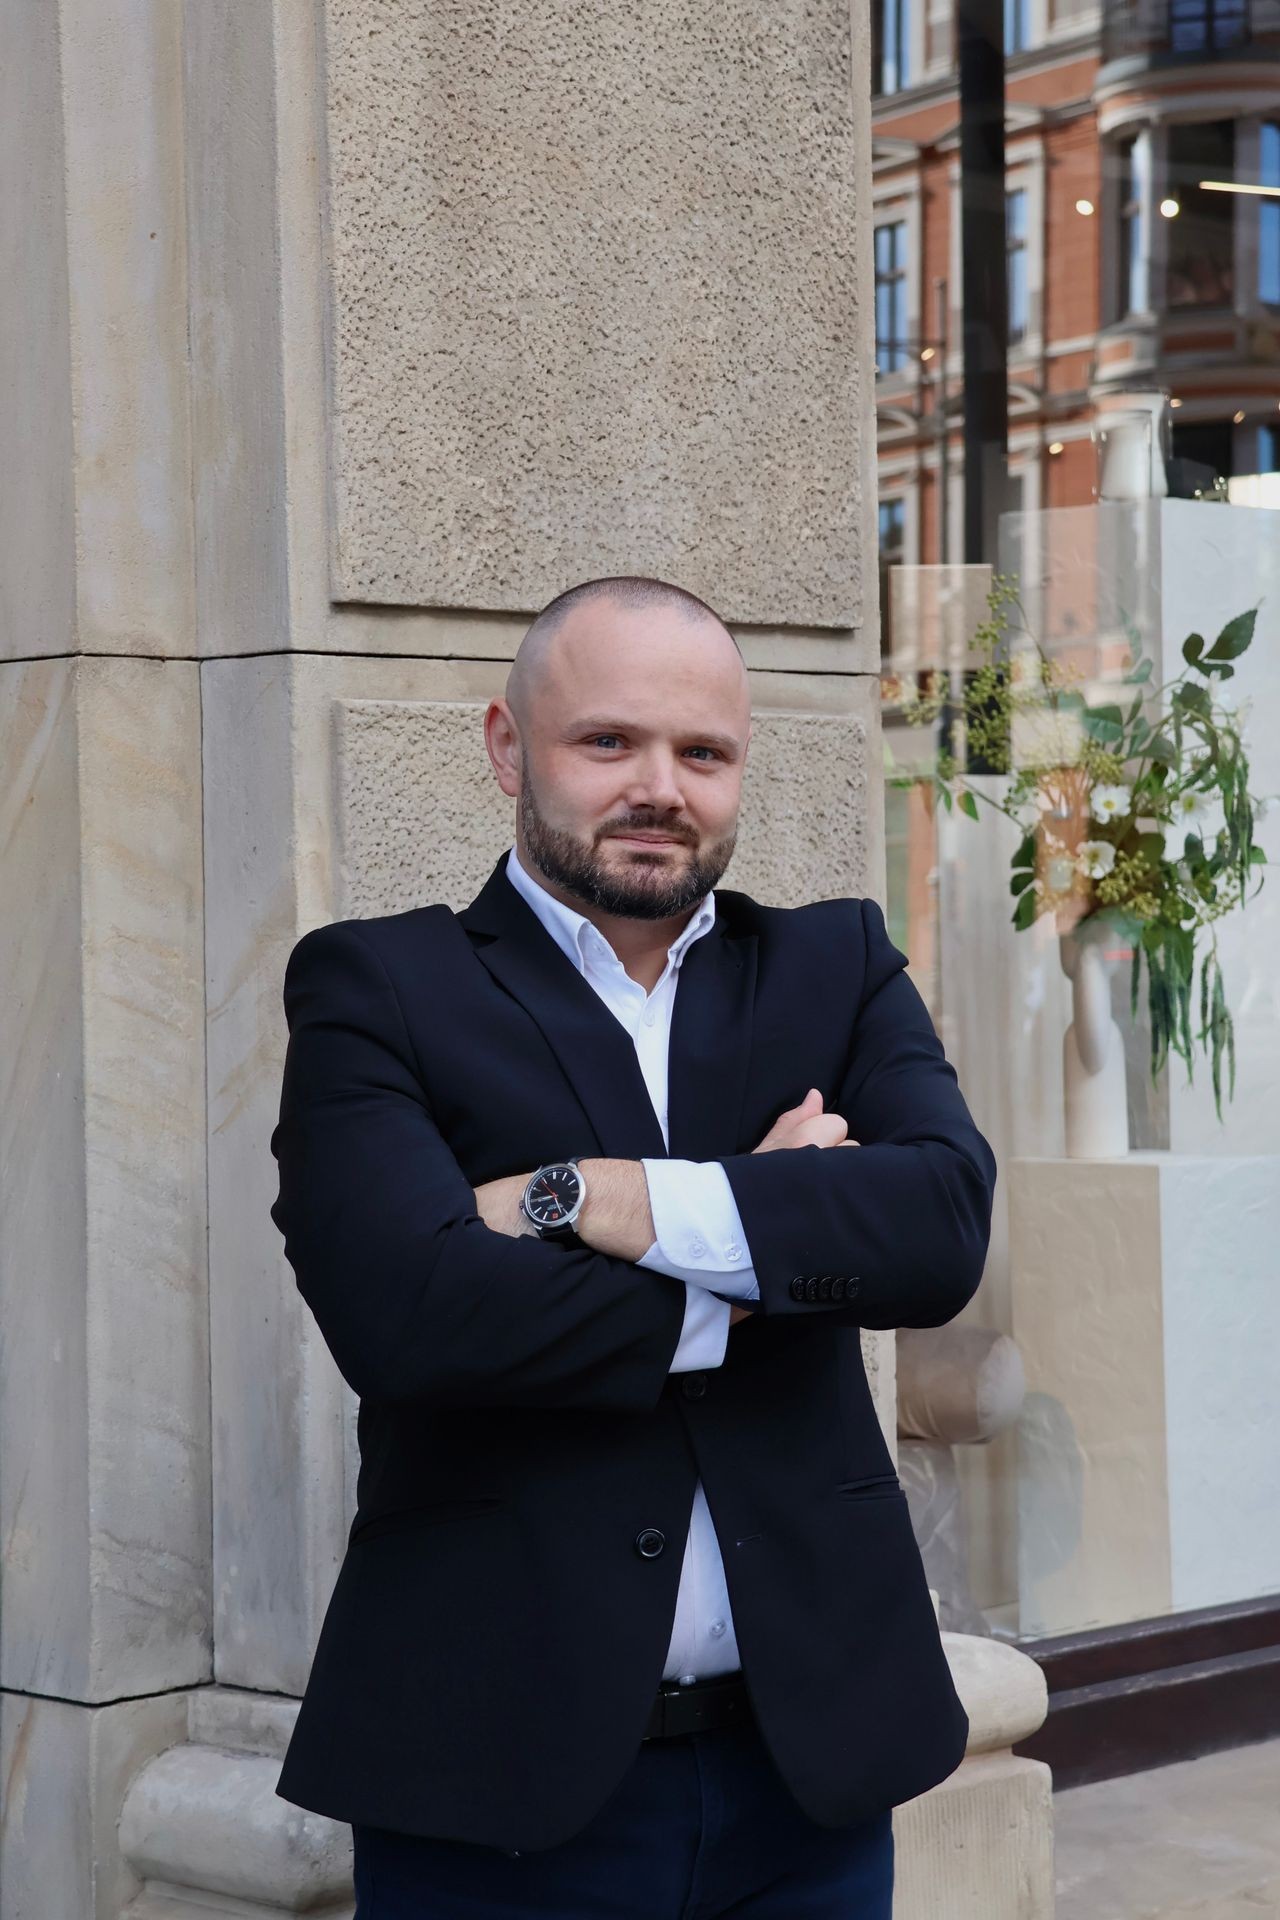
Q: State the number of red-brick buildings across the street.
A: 1